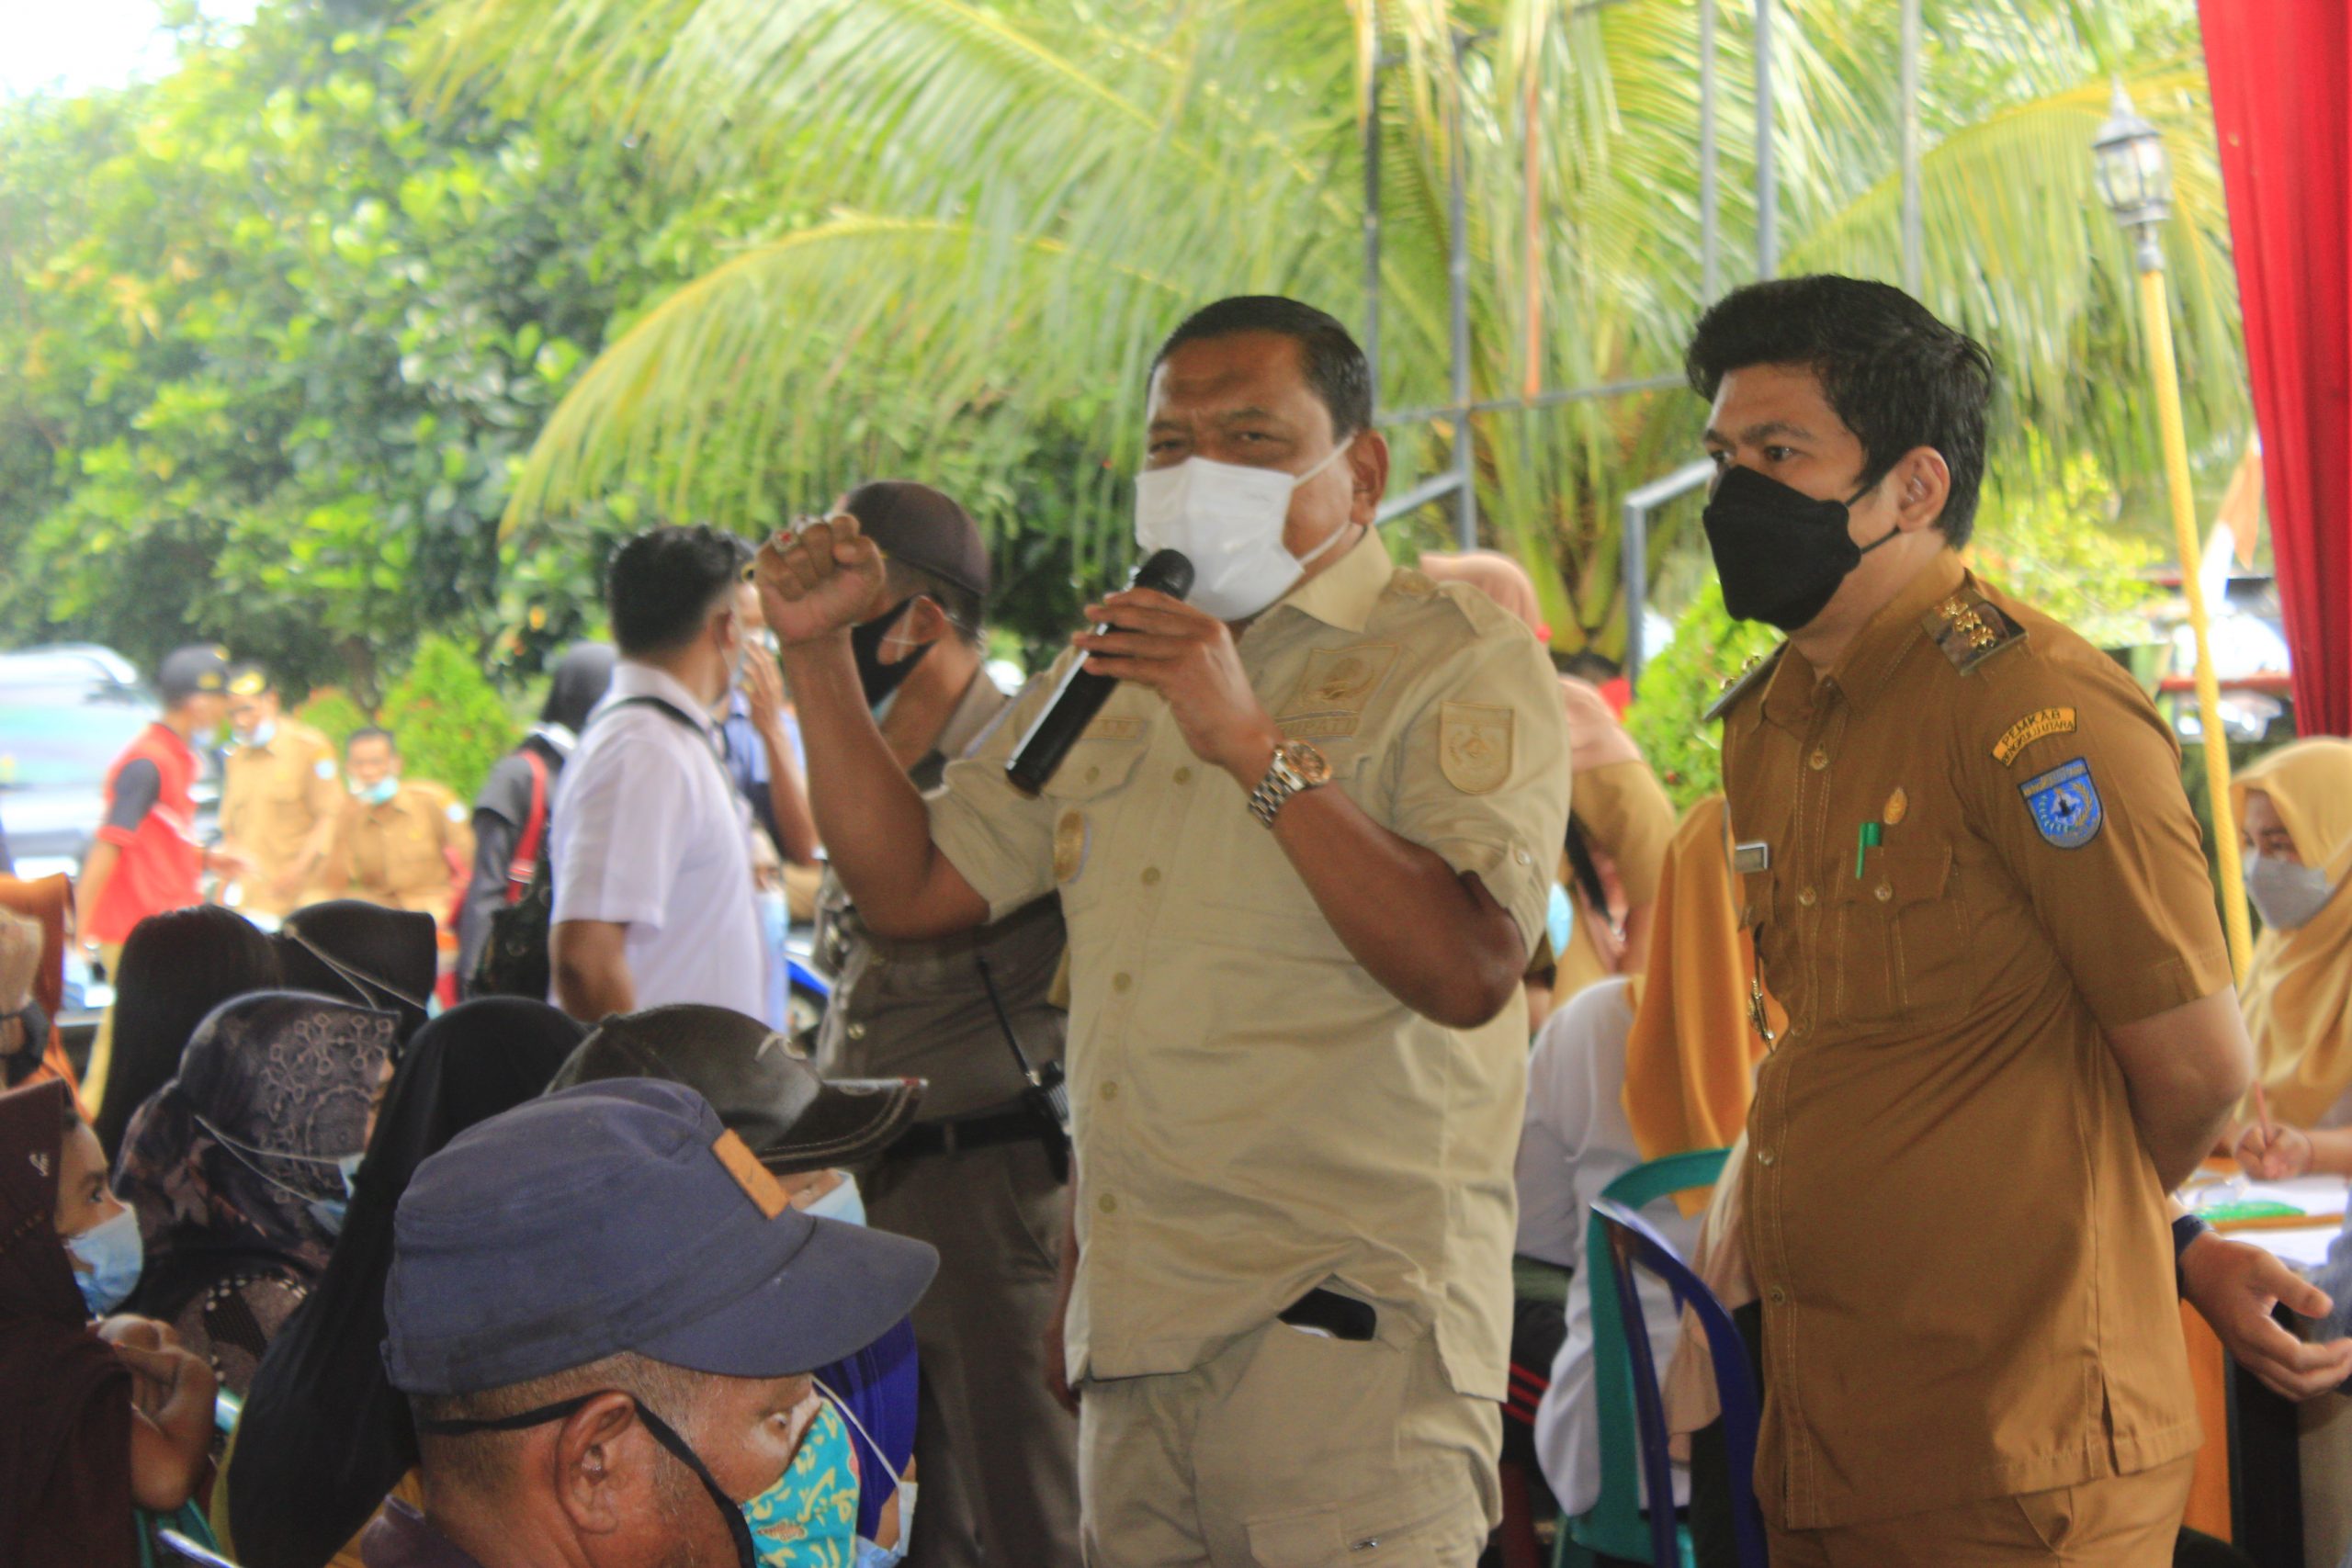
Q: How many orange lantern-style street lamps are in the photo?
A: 1